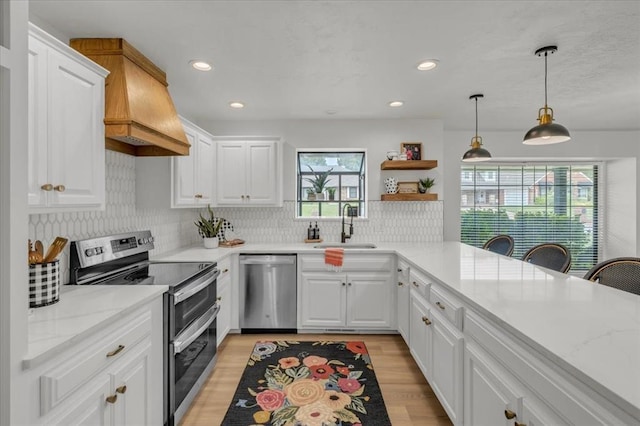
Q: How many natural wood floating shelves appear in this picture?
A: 2